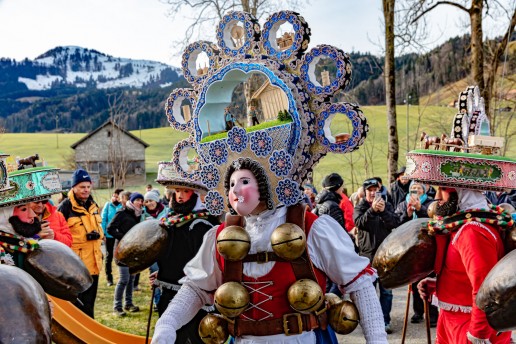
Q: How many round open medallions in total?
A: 7